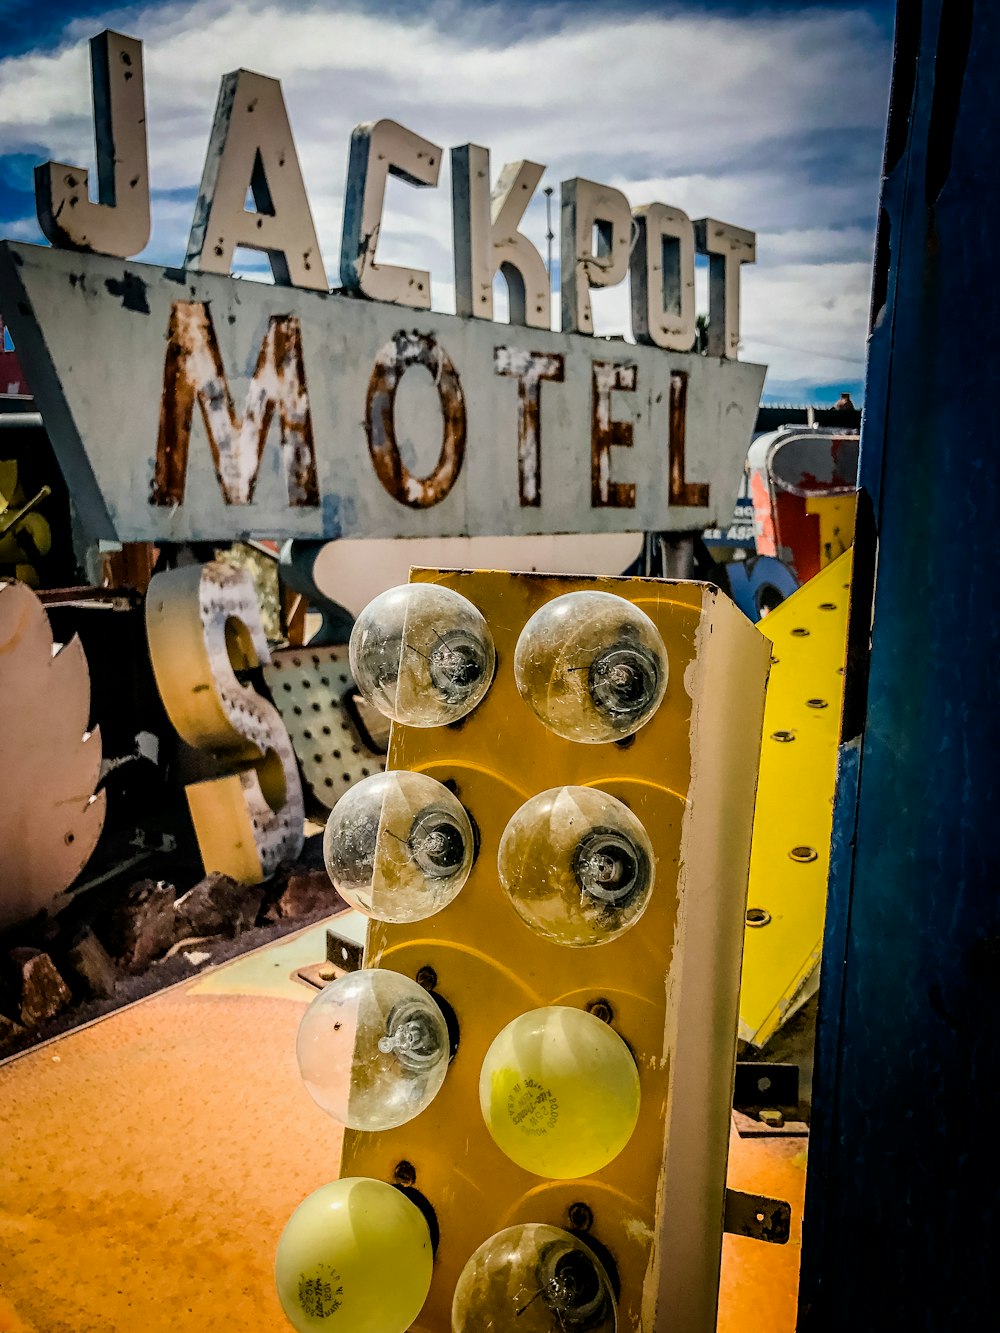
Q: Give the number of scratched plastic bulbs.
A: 6